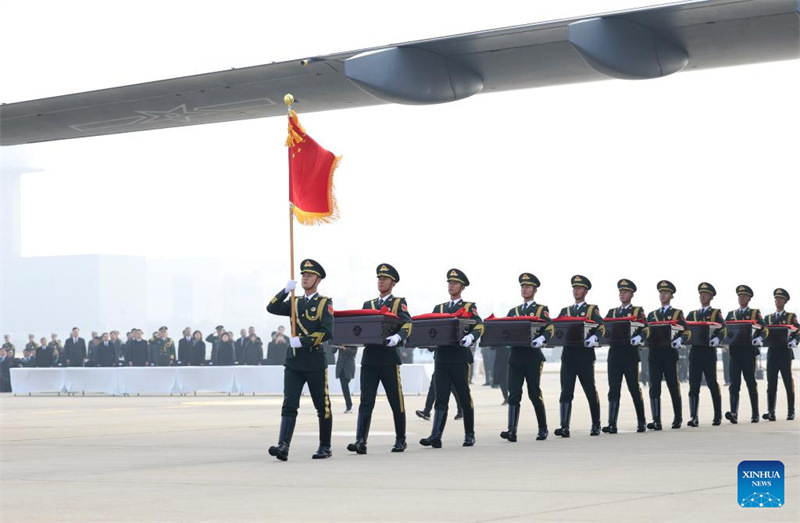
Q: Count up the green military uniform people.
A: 10